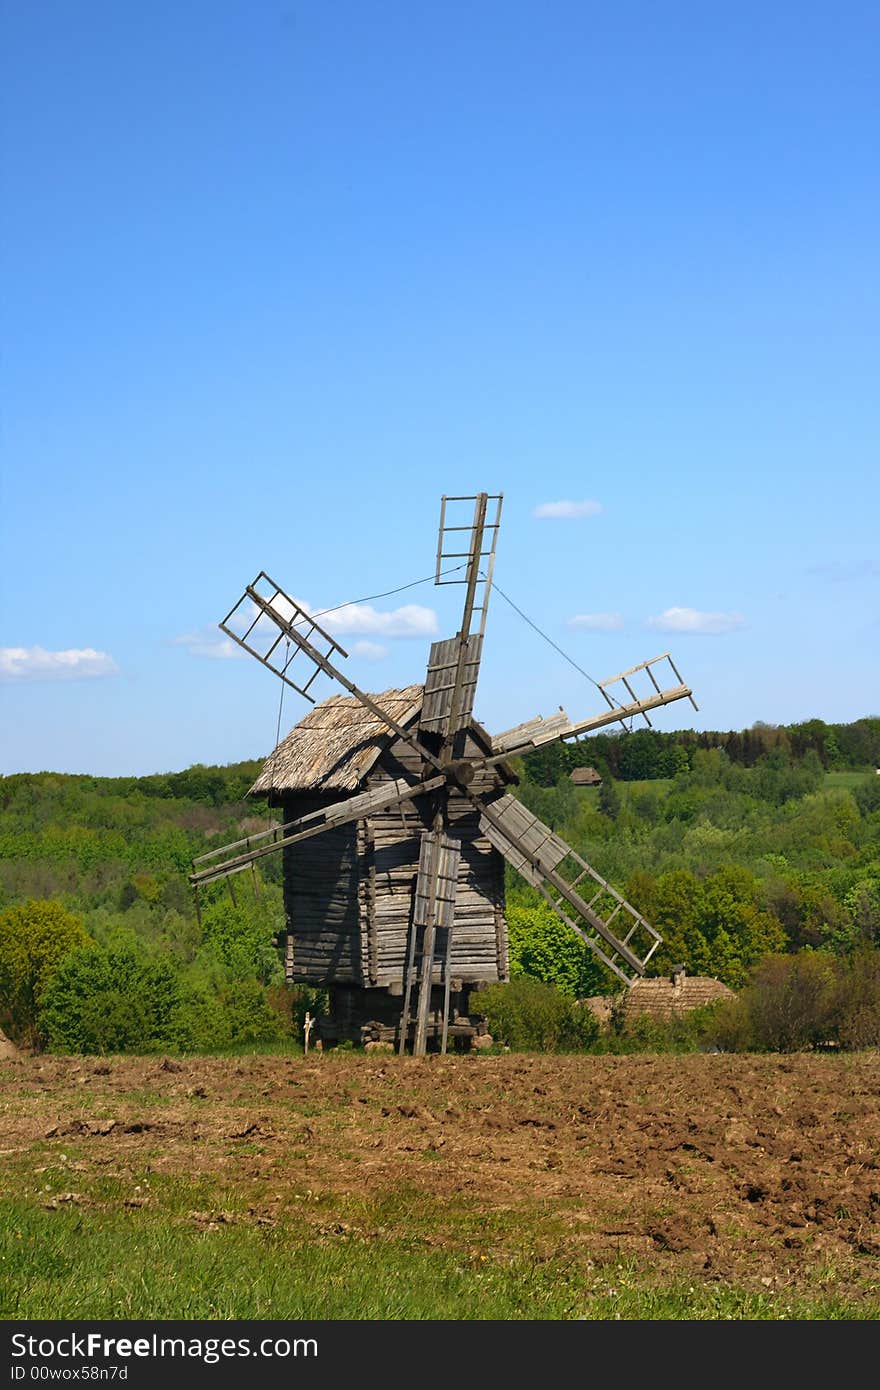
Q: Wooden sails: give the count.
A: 6